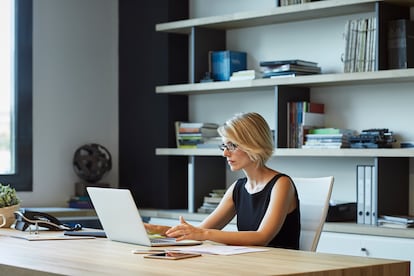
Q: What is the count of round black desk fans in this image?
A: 1